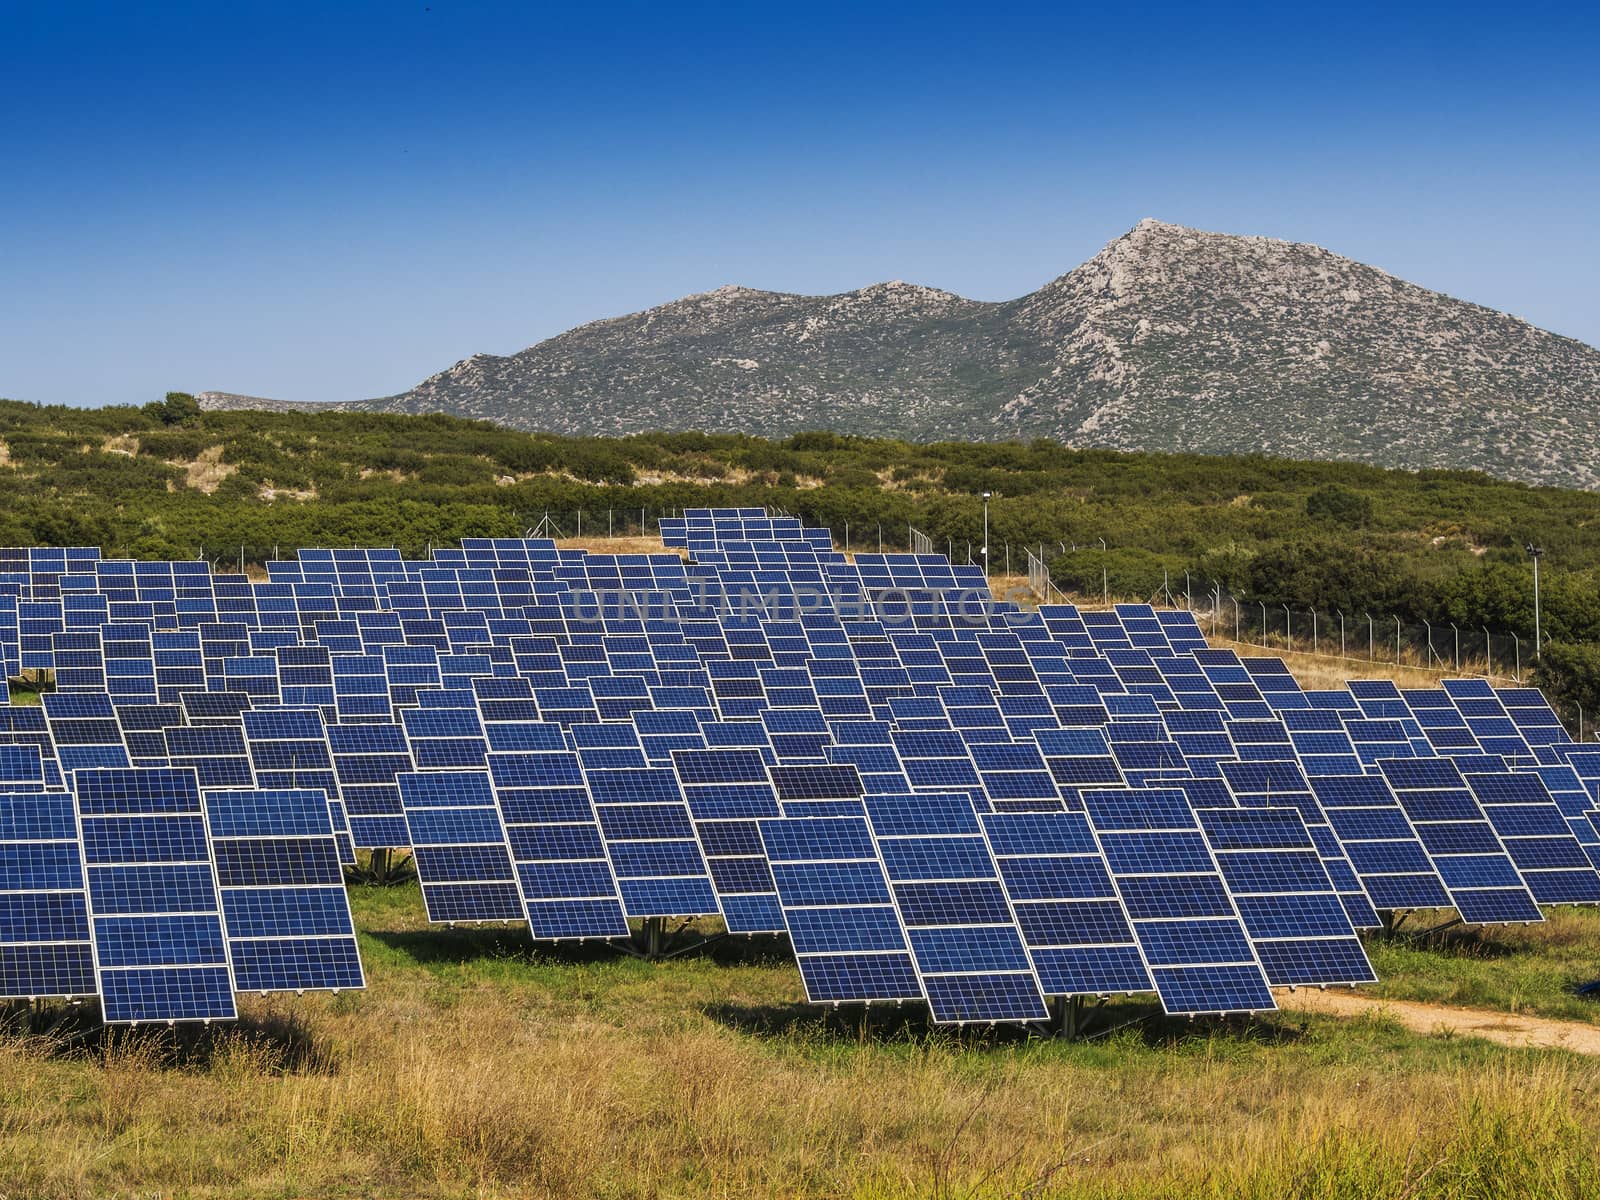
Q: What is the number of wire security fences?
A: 1